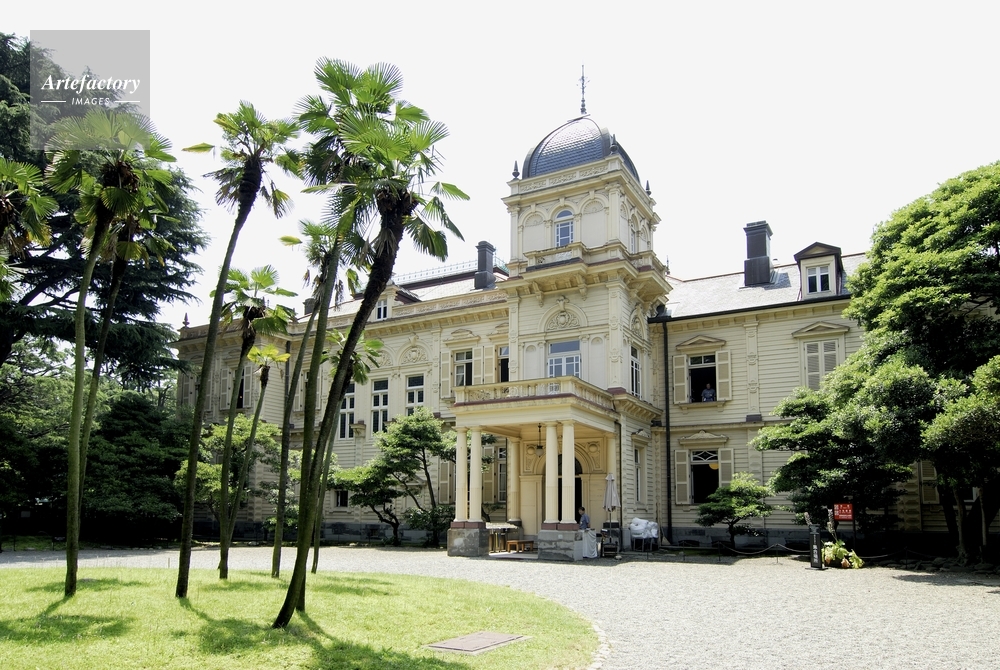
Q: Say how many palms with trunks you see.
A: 9